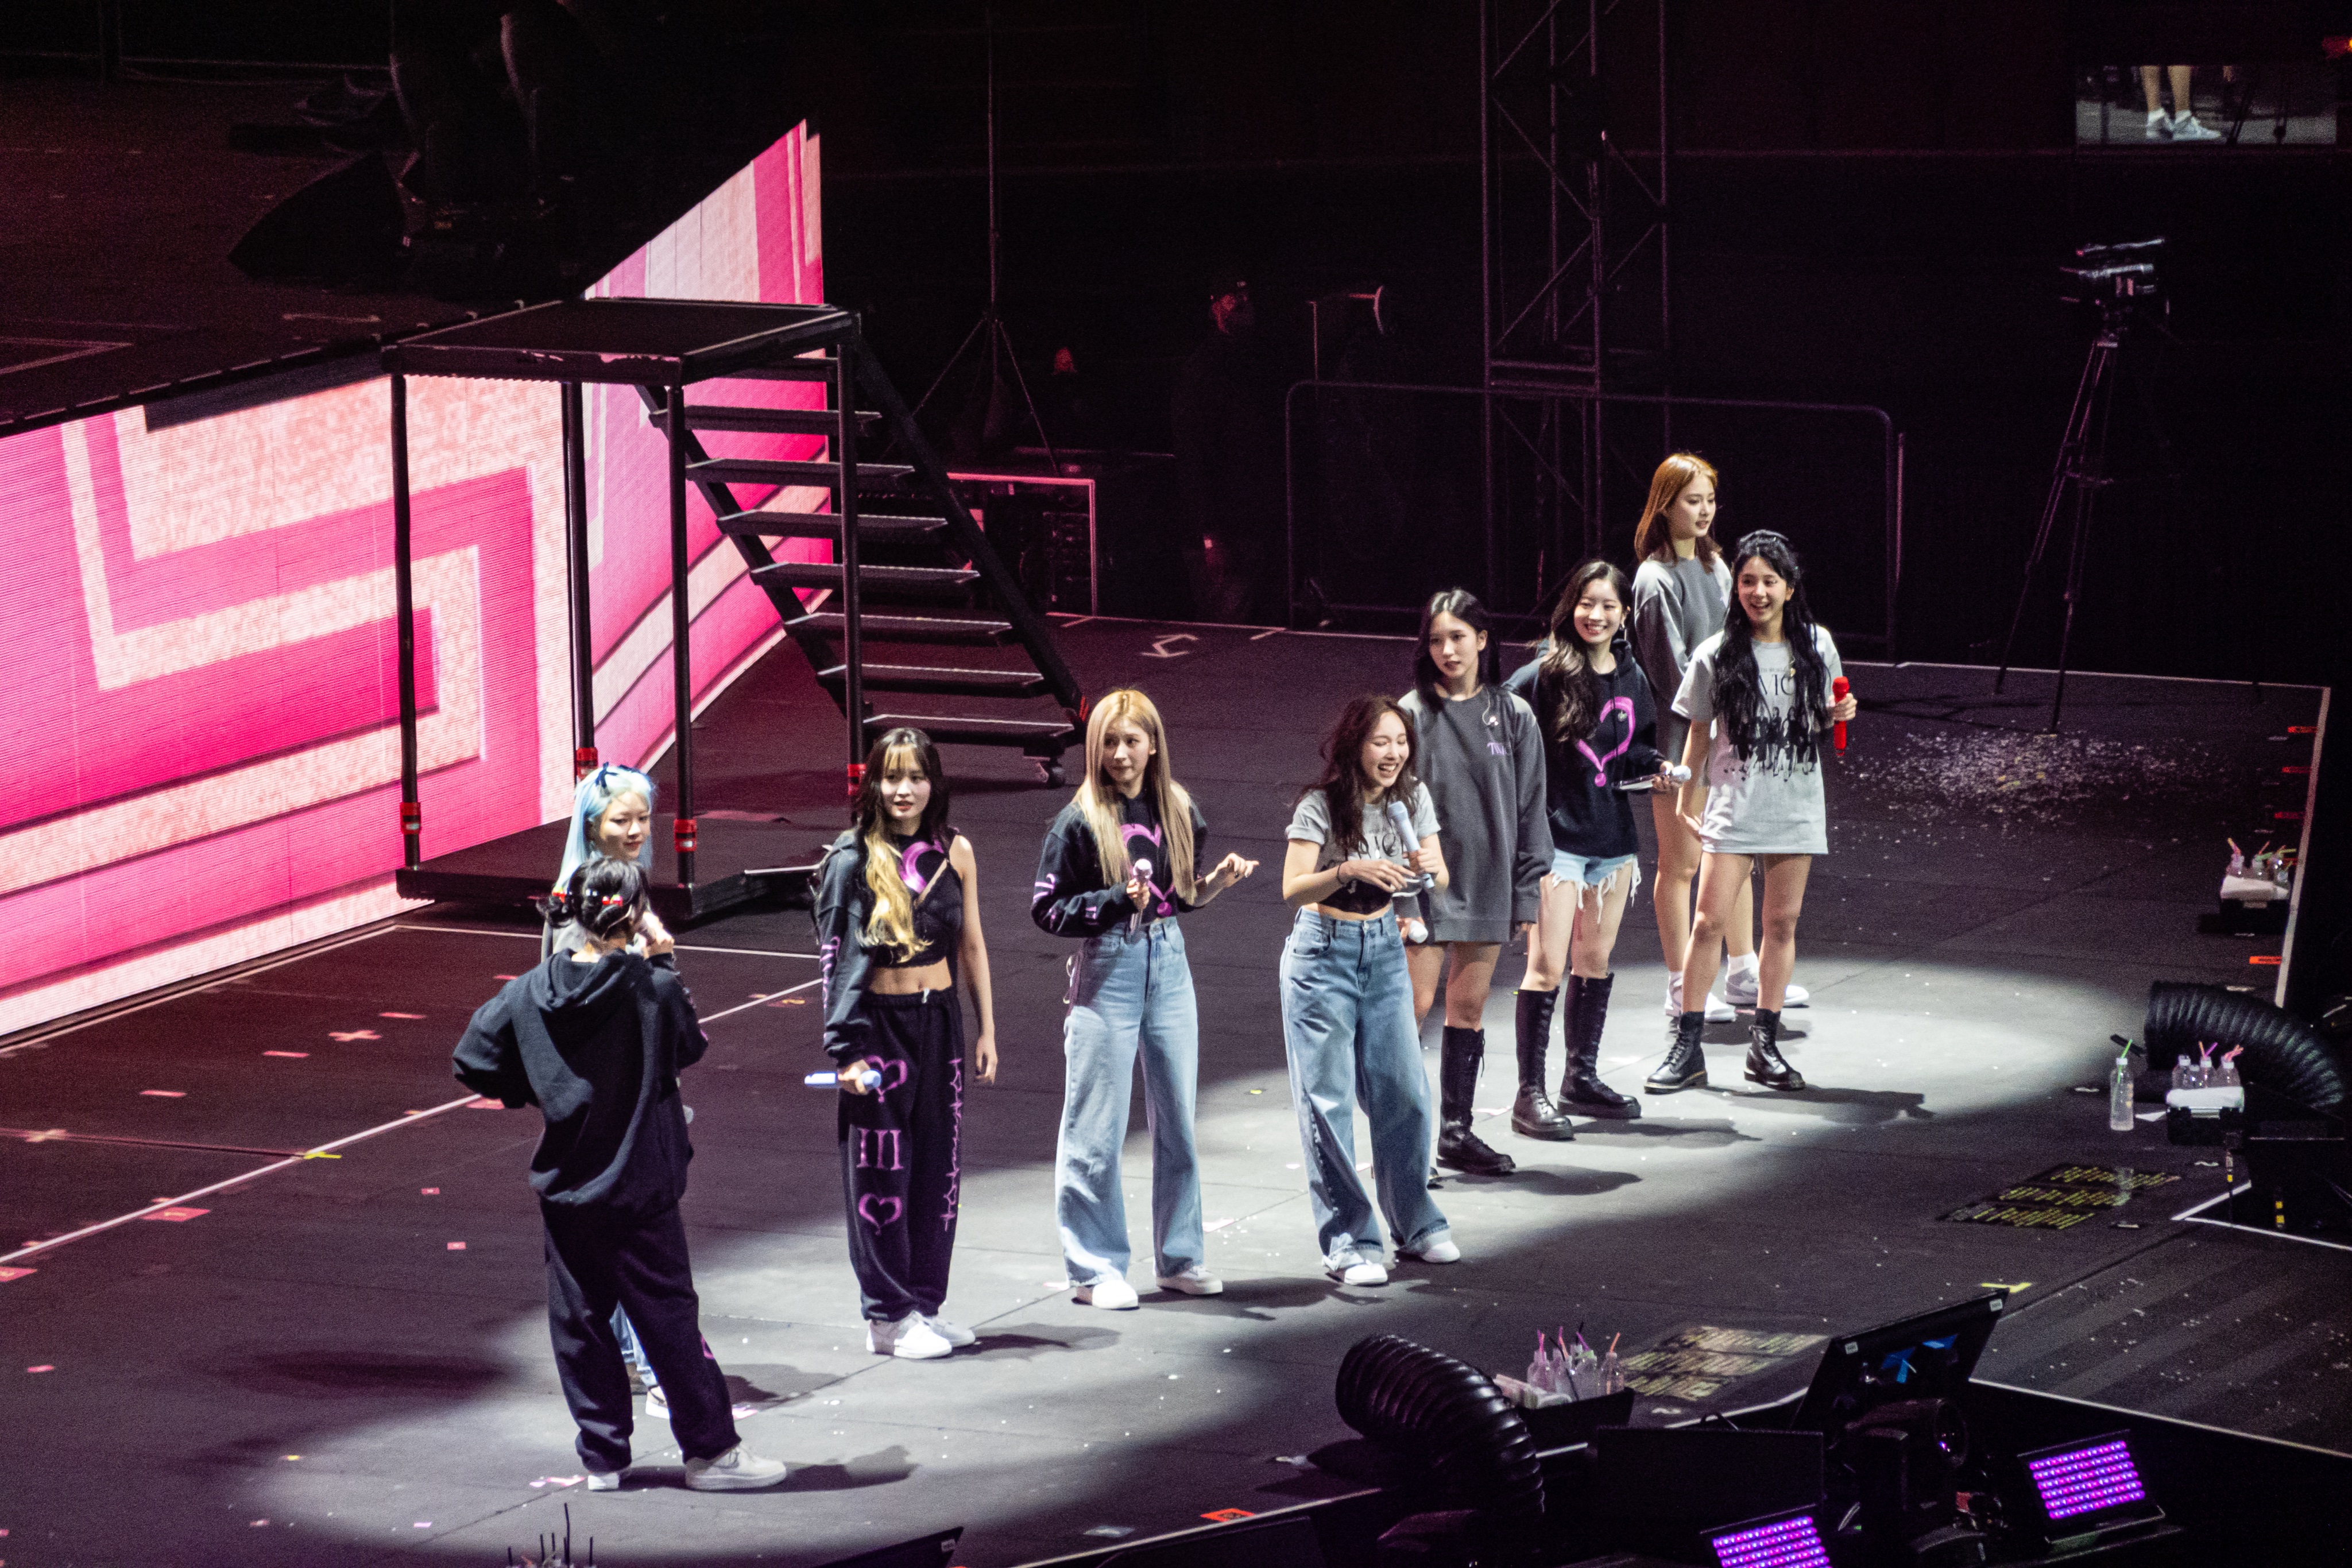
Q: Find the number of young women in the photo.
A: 9